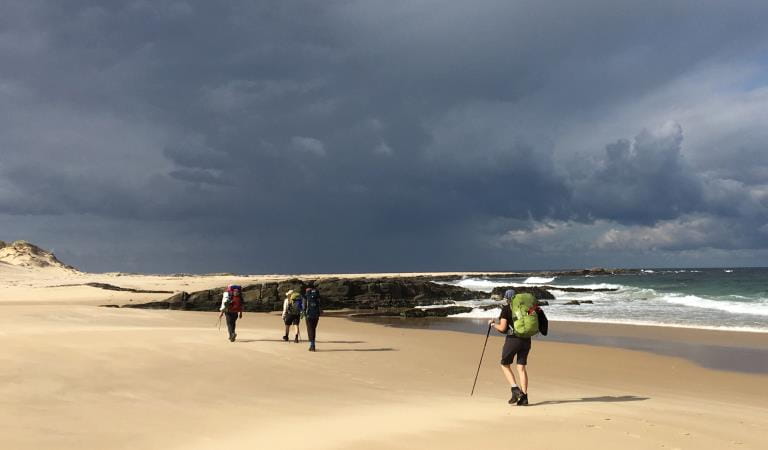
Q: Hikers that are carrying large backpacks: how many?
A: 4